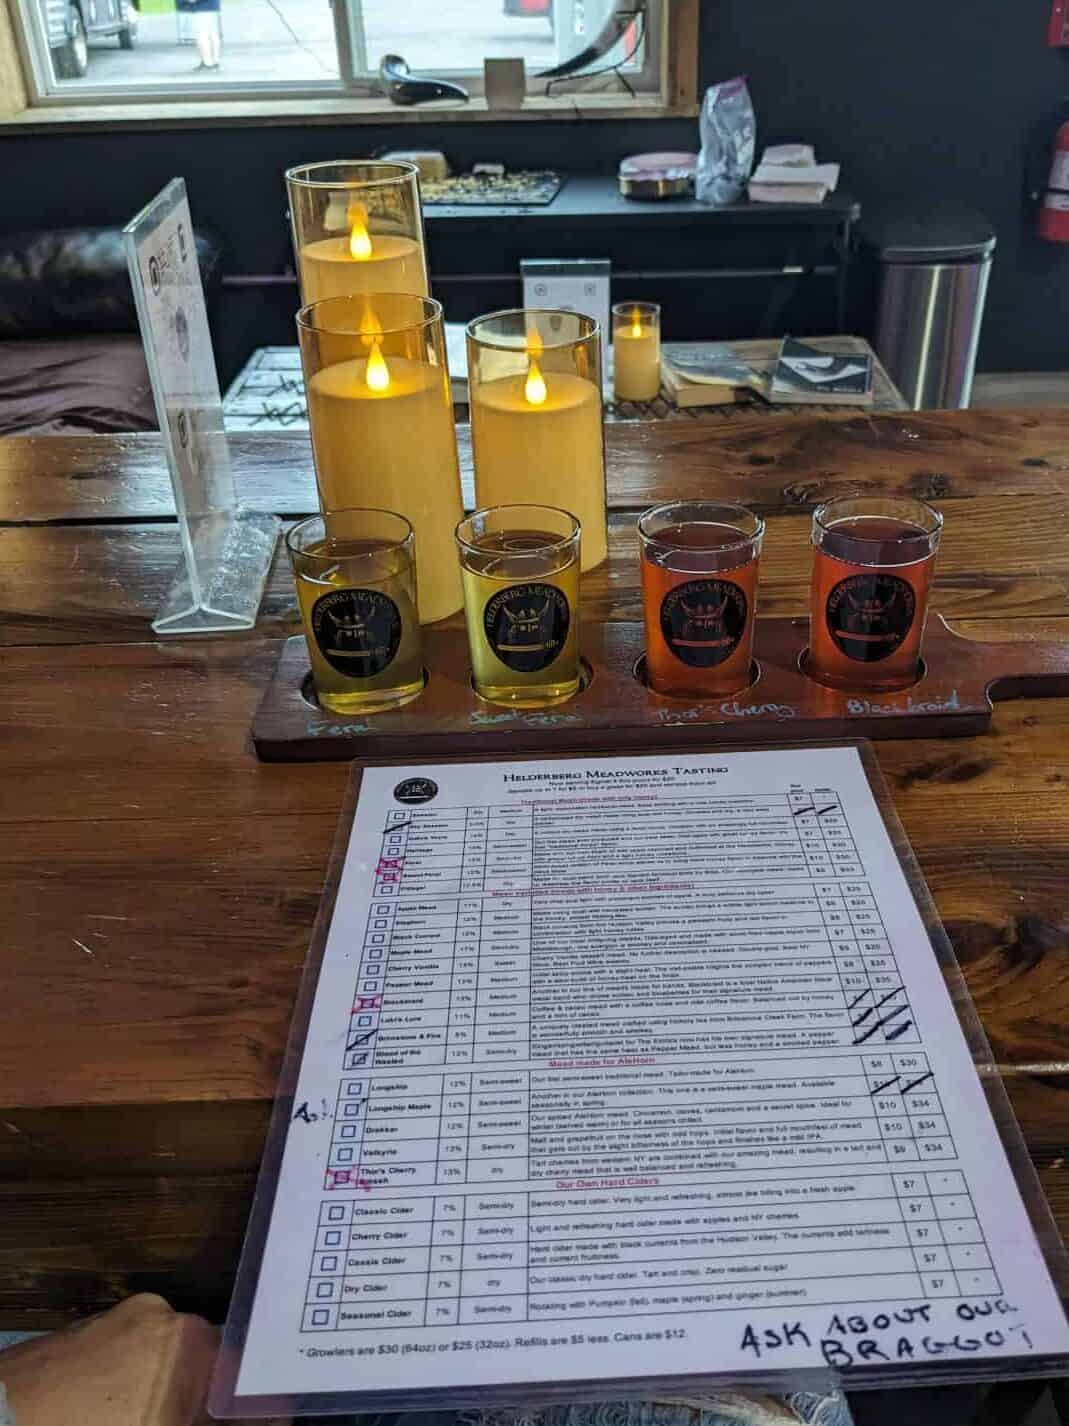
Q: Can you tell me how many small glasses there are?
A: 4